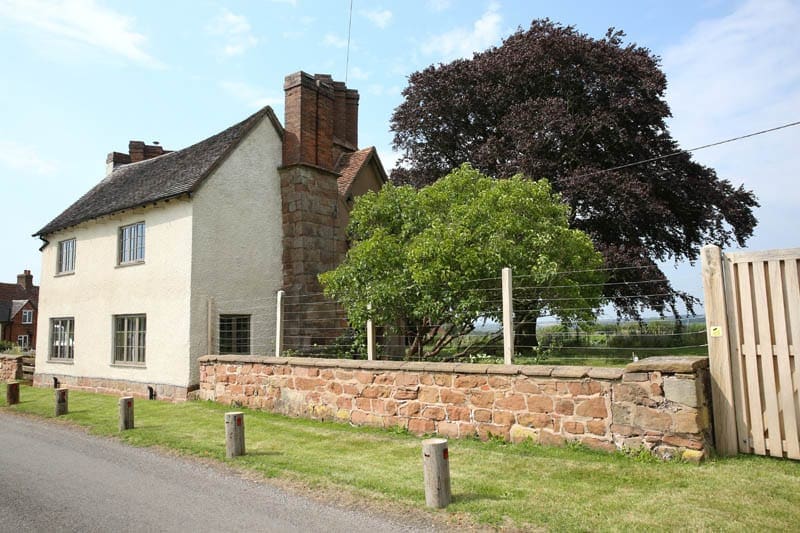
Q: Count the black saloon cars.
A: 0